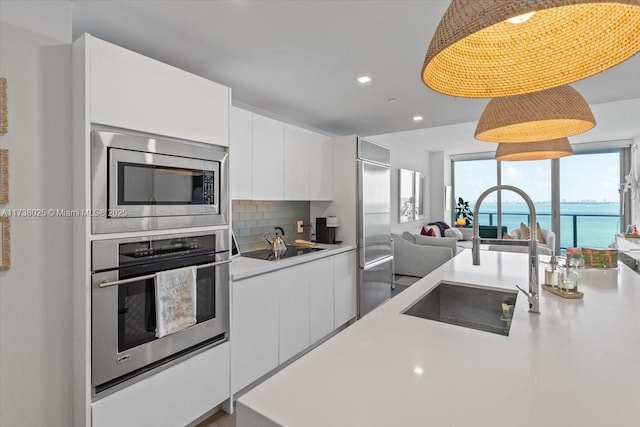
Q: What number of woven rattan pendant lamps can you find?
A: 3